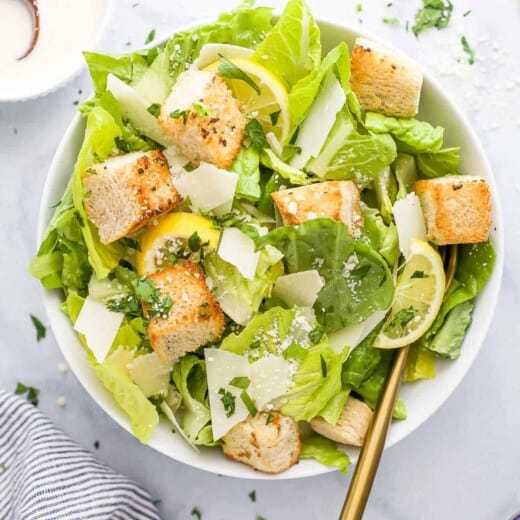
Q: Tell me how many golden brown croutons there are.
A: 8